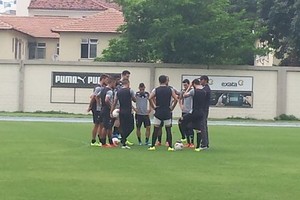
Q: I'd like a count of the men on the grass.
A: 11